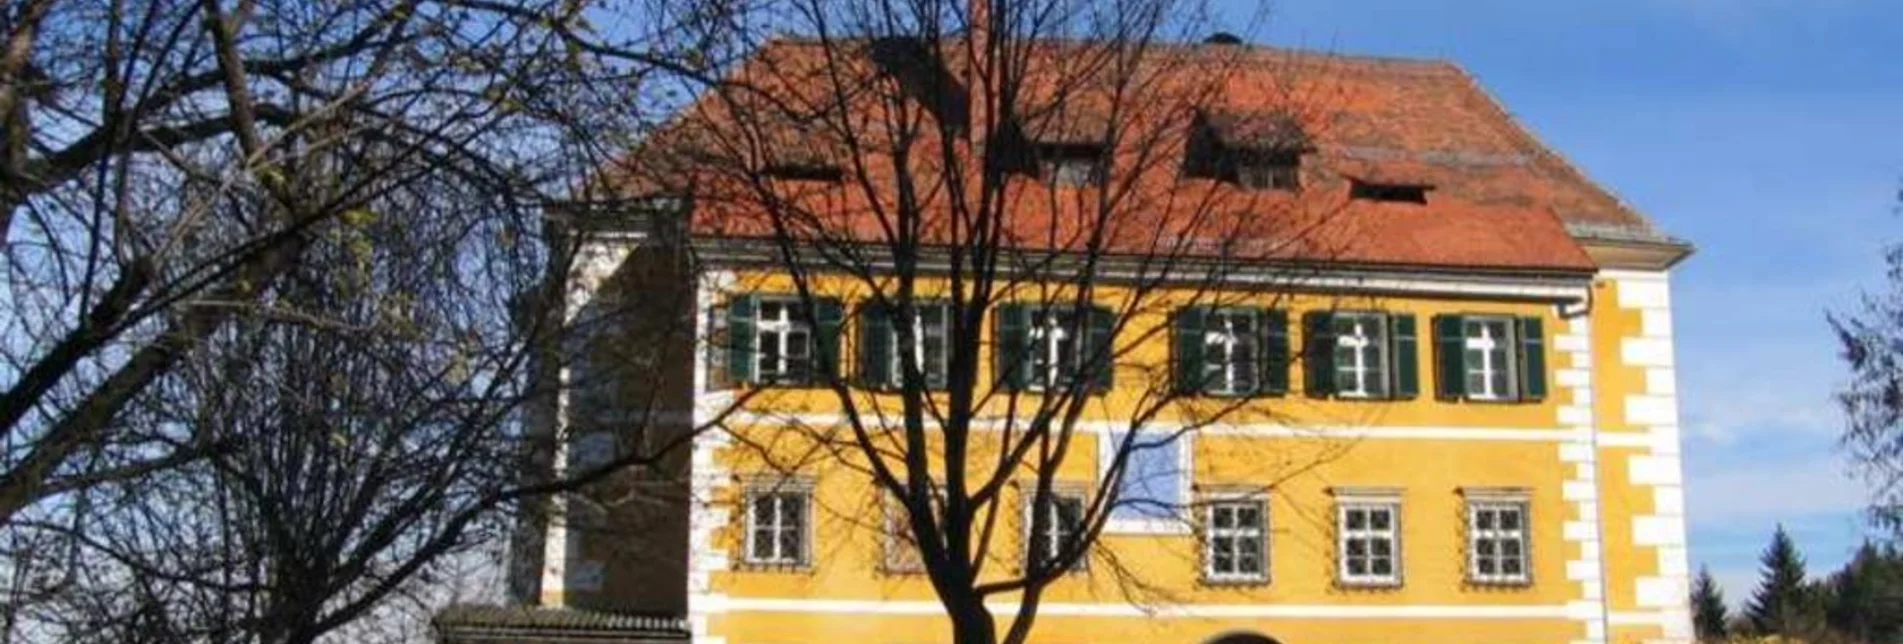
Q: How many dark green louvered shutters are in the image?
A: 12